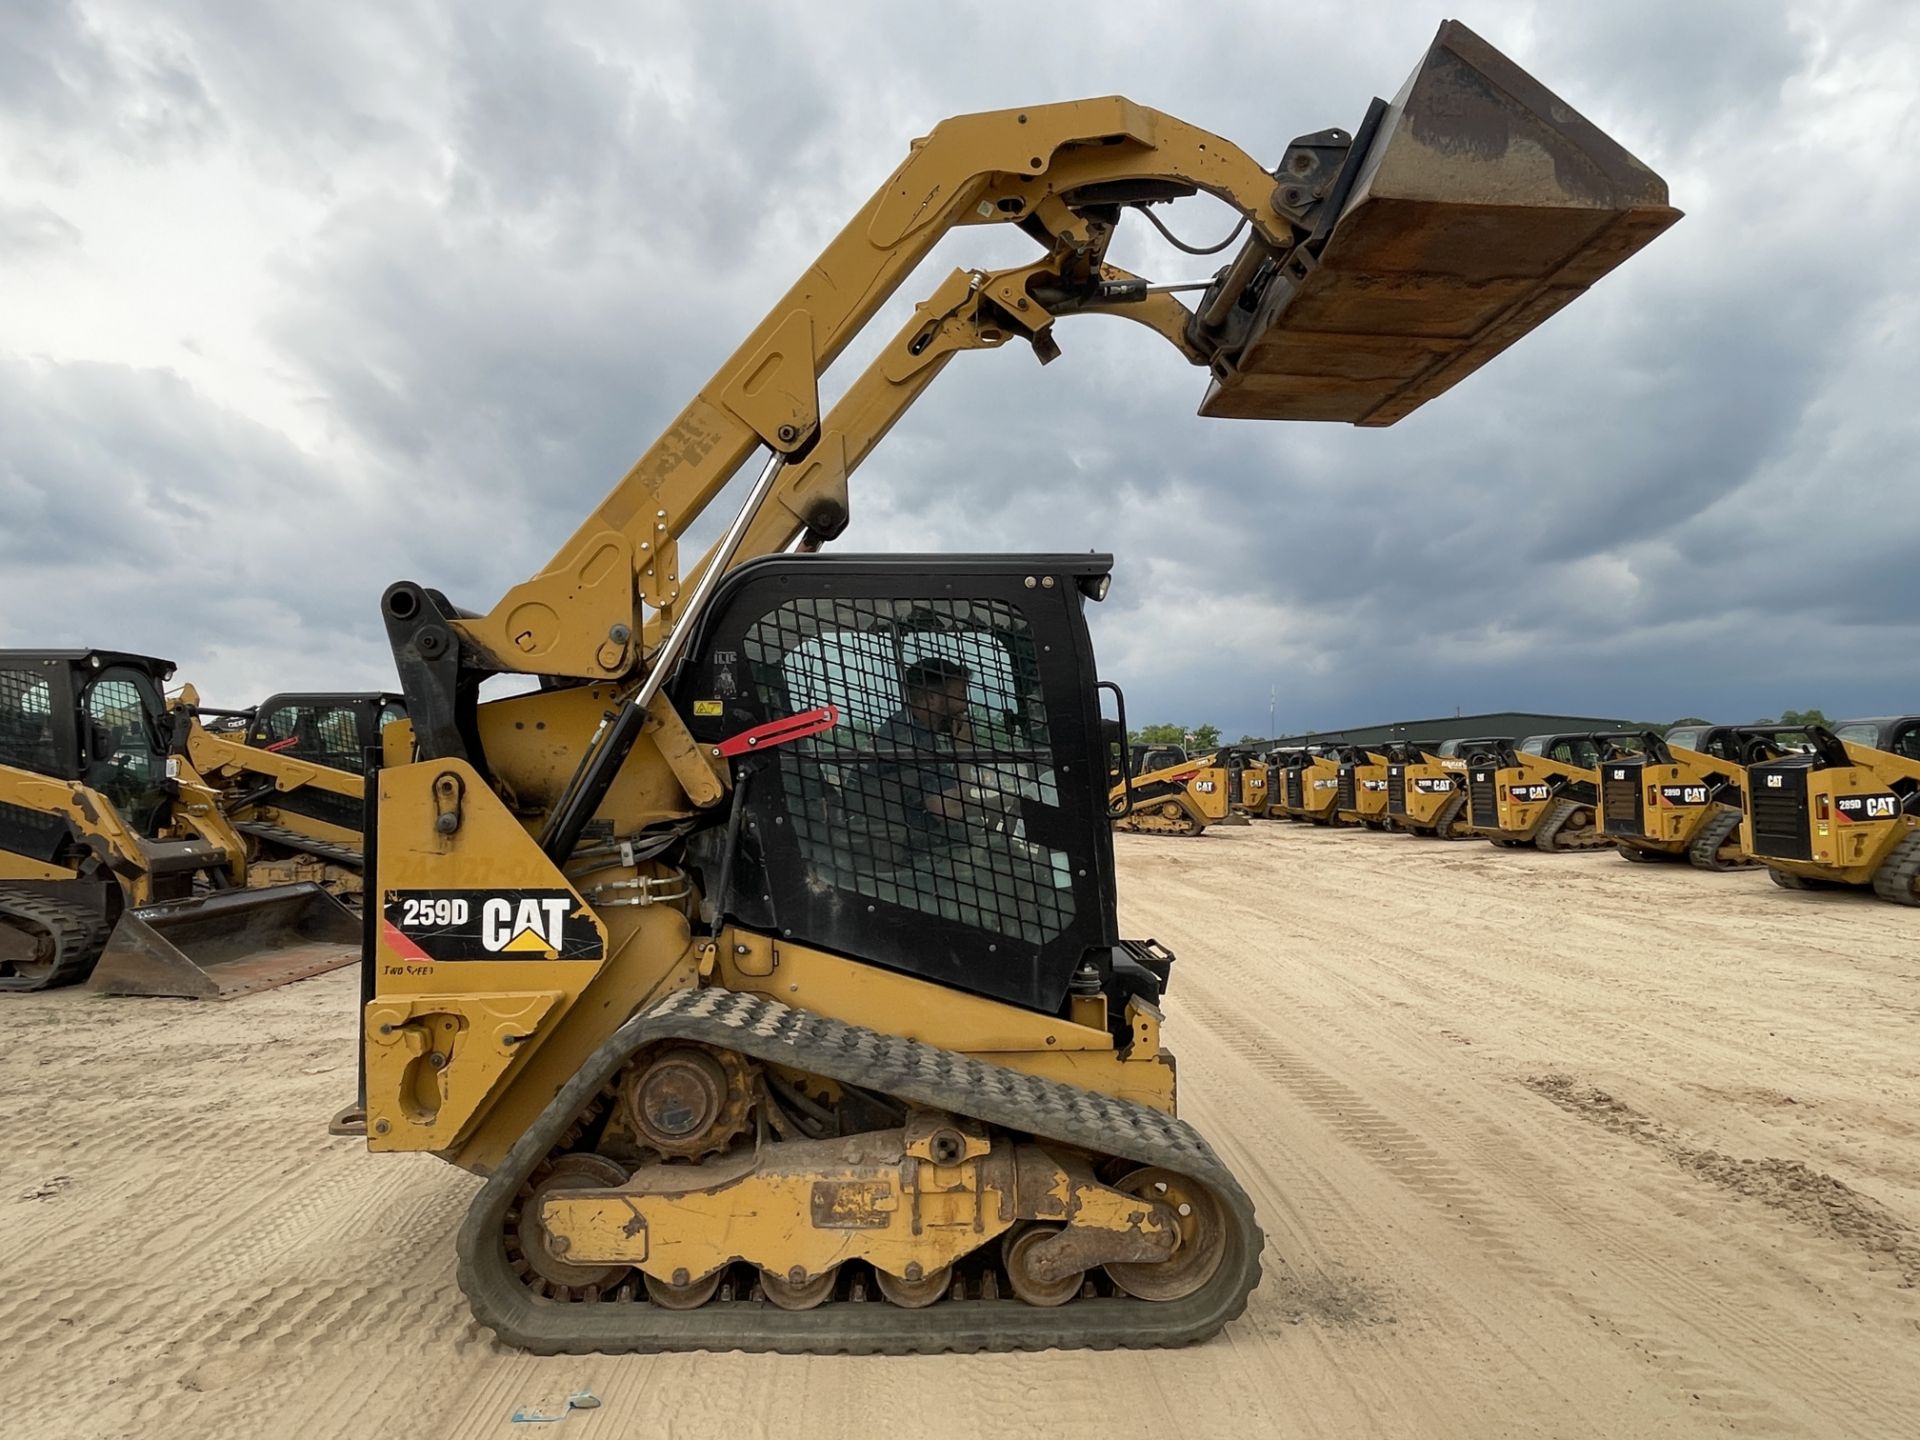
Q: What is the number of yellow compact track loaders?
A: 12